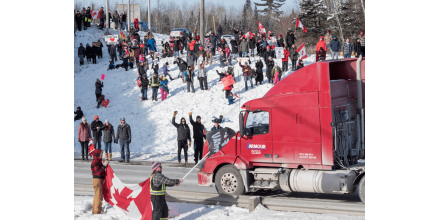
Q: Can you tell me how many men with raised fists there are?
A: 2